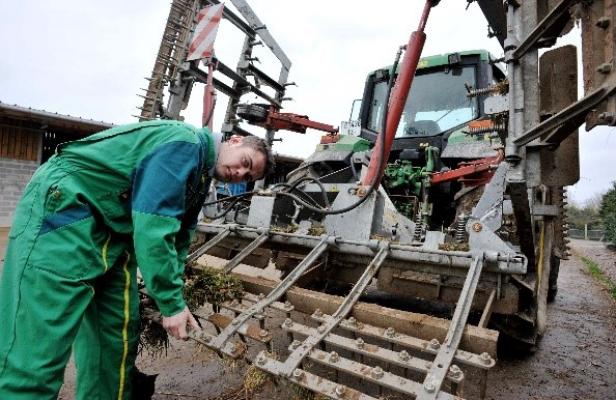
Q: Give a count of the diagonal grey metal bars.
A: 5